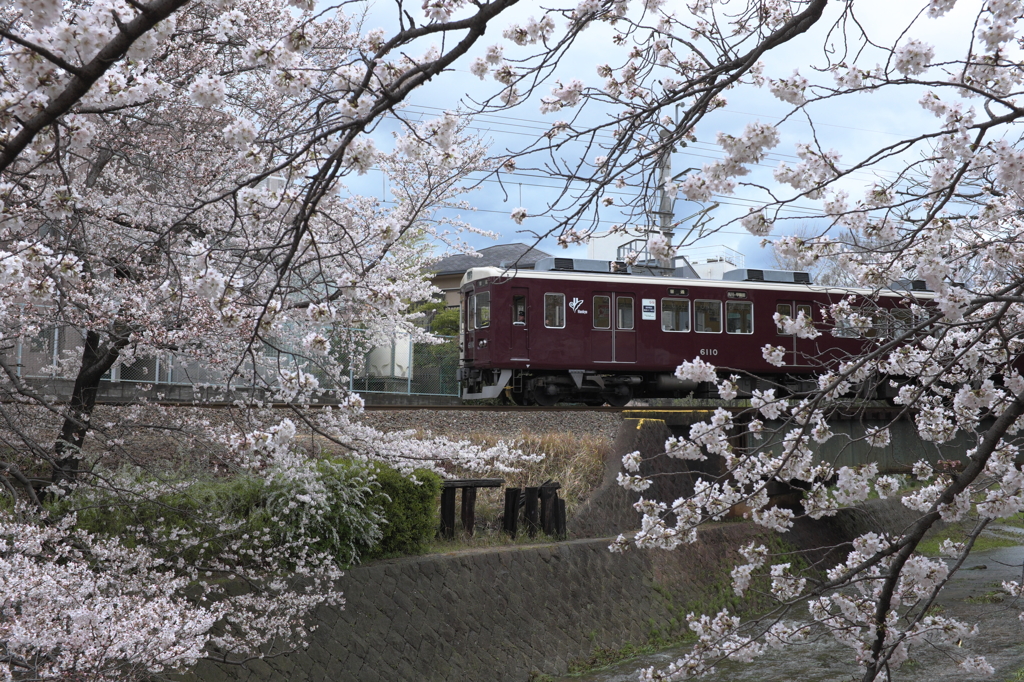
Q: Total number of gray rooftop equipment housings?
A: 3